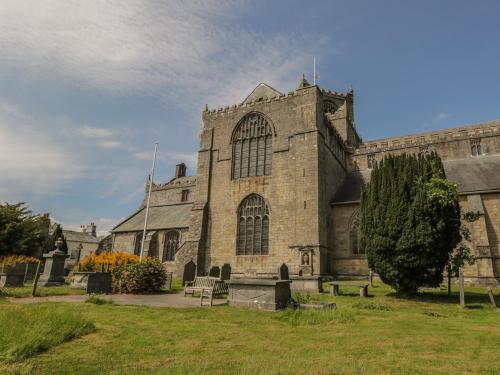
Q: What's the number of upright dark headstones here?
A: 4